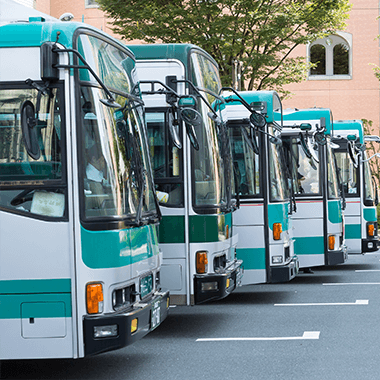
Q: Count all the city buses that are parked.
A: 5